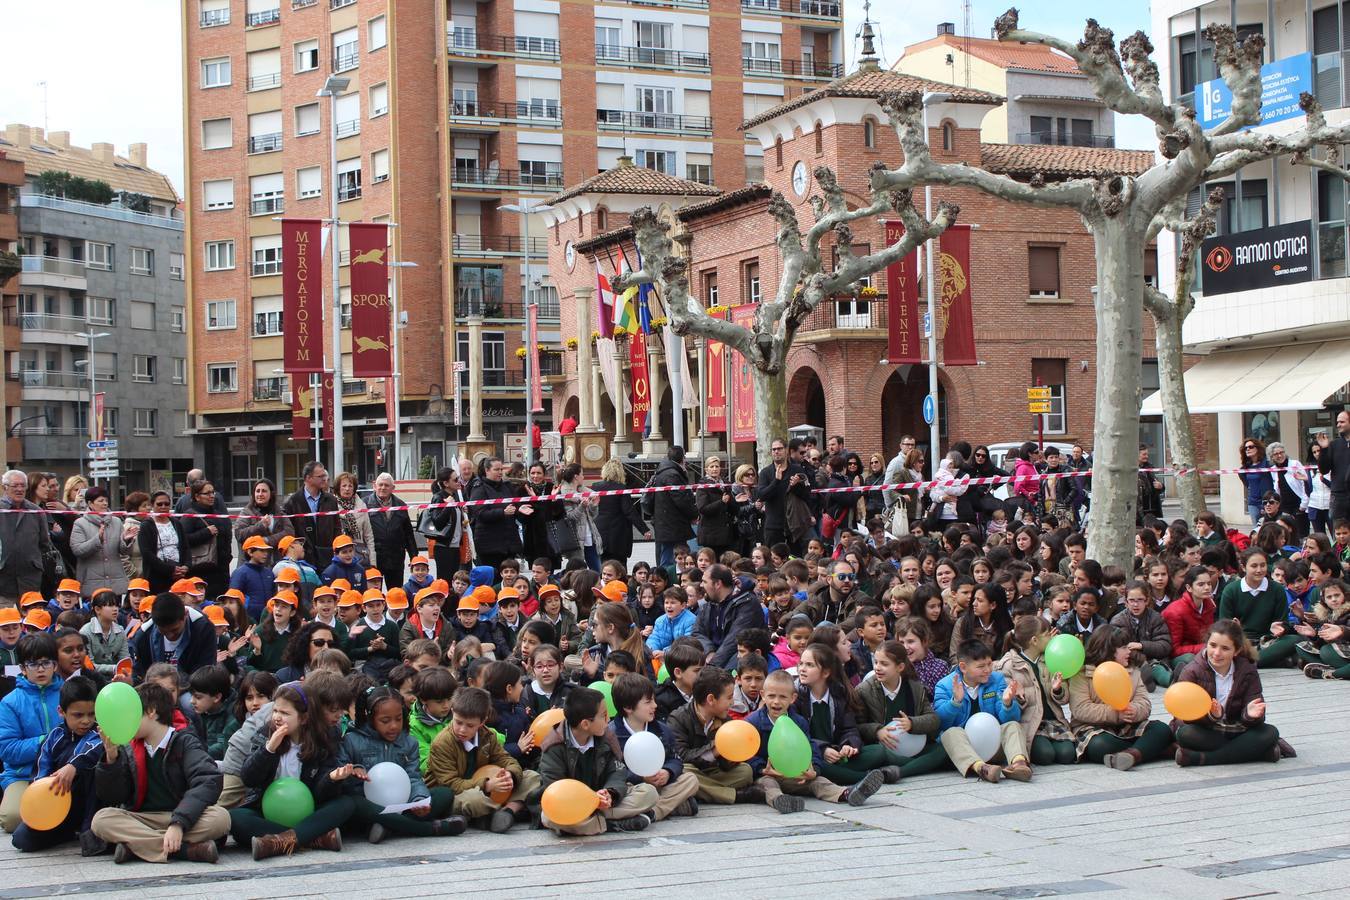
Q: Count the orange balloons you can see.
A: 7